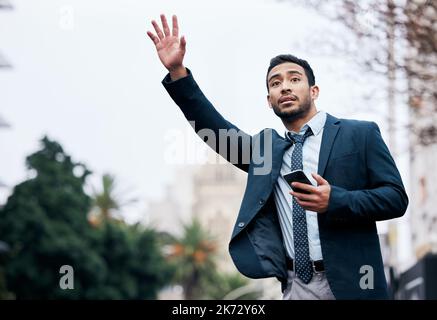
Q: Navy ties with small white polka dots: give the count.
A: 1